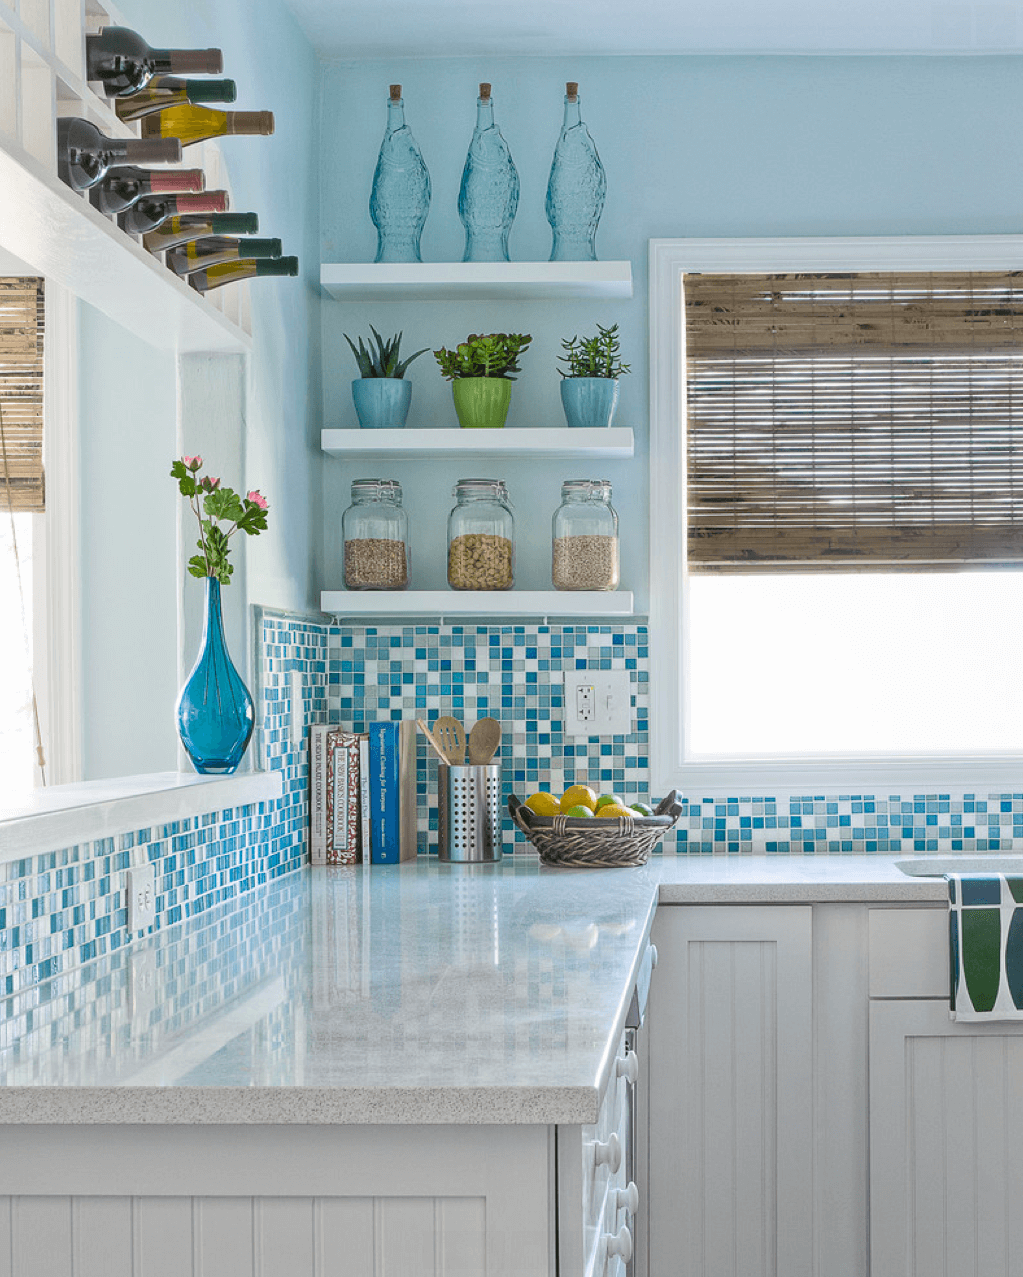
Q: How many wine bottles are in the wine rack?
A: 9